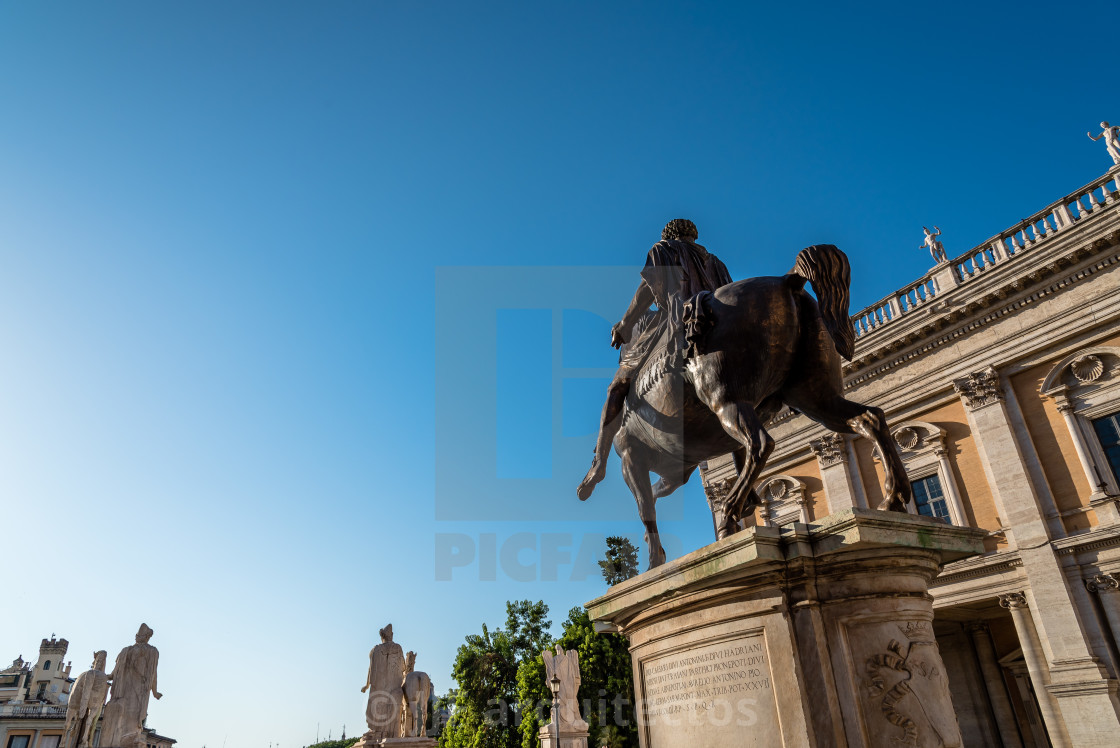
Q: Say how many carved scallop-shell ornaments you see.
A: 3